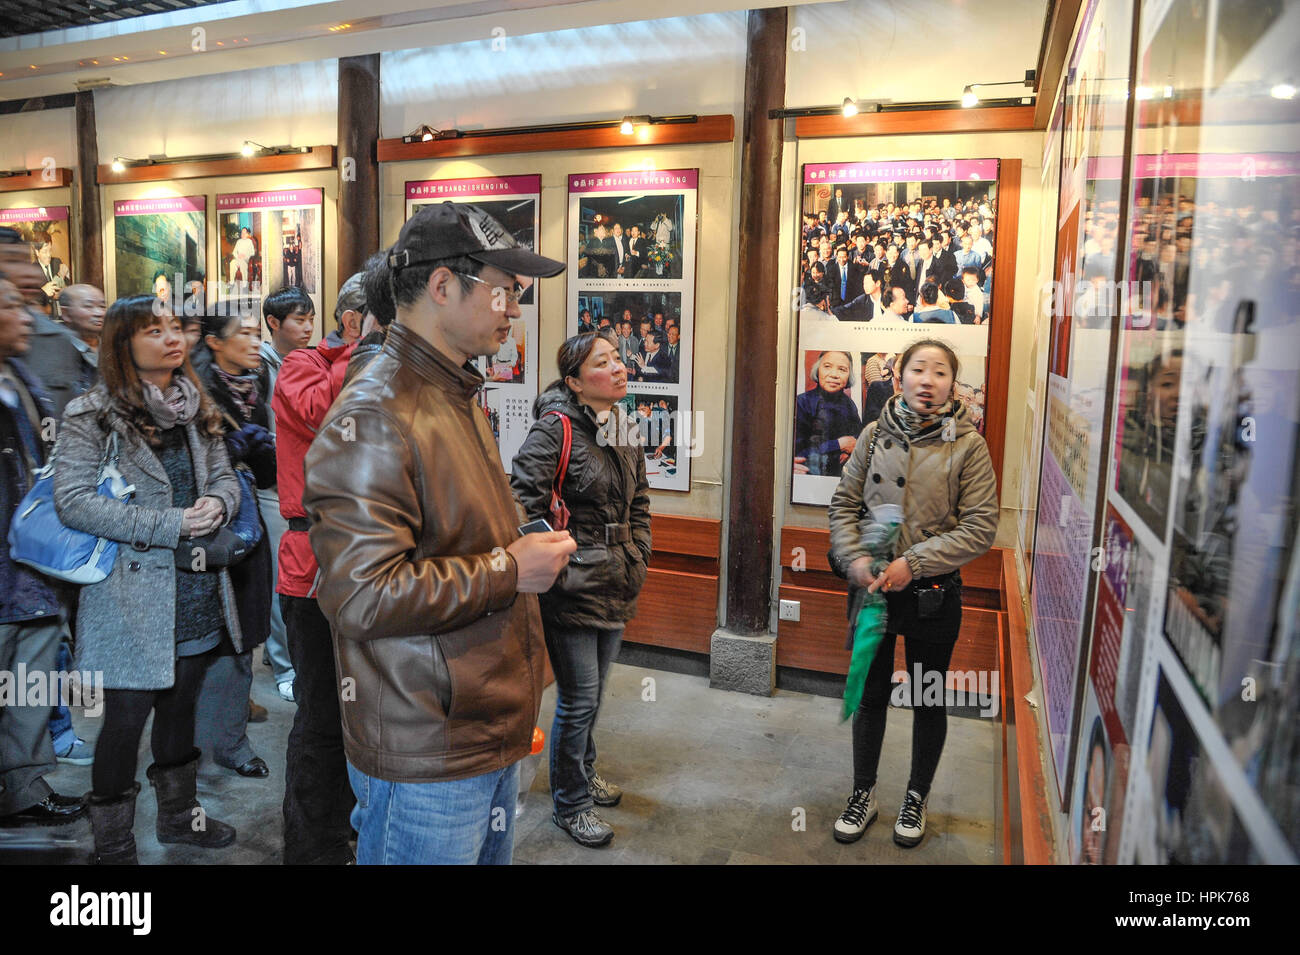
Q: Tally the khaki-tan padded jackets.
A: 1